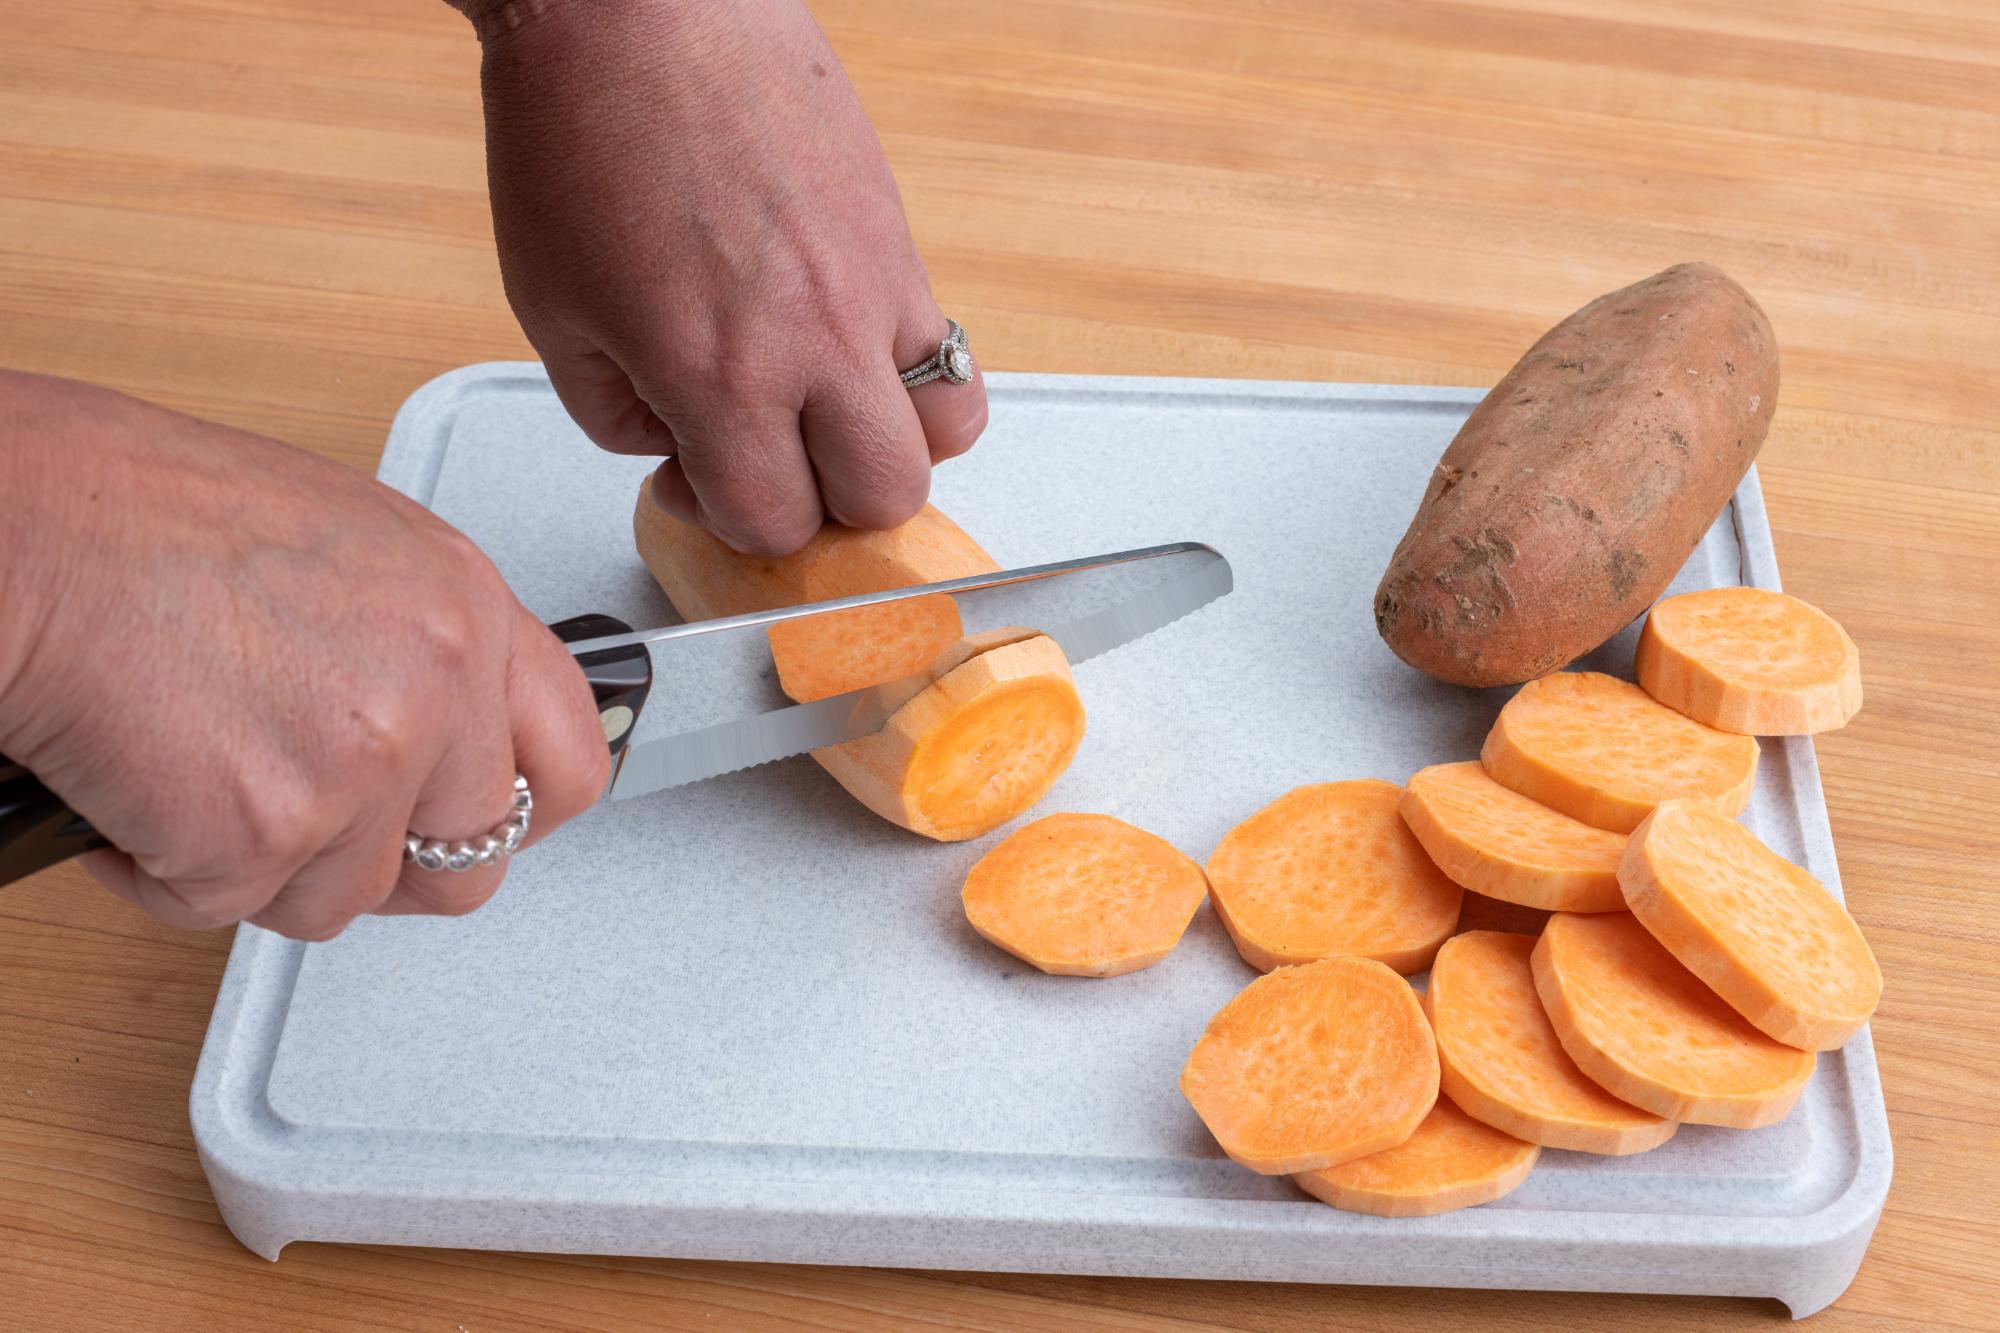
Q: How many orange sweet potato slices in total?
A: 10